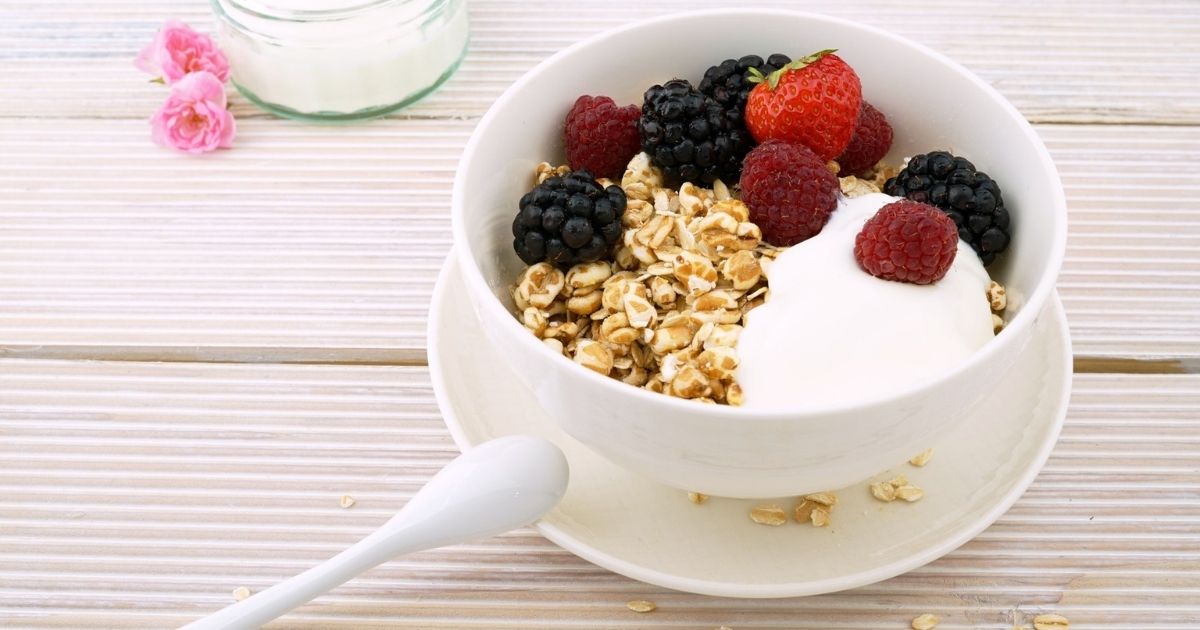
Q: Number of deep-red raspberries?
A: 4